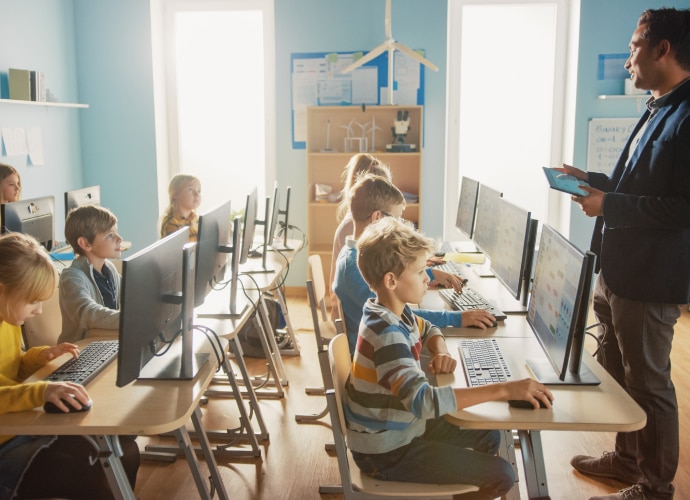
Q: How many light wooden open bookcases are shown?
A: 1